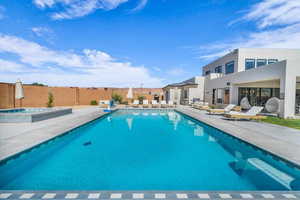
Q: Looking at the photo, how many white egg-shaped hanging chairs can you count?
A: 2